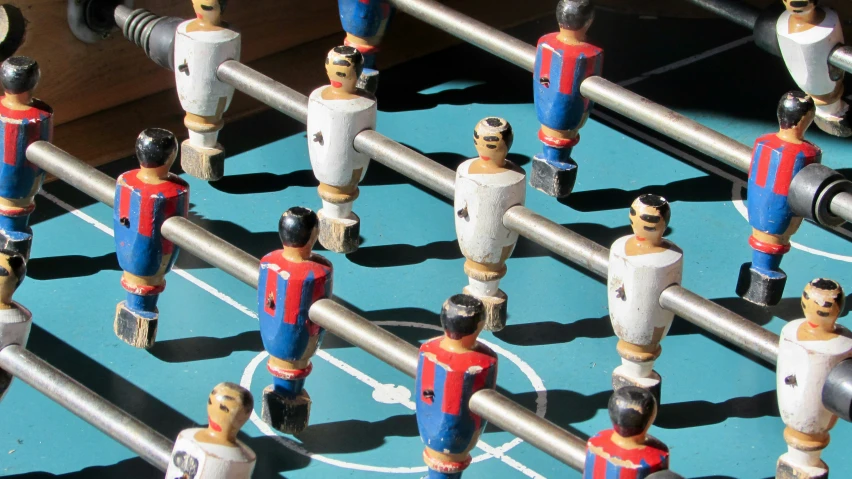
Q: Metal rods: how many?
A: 5